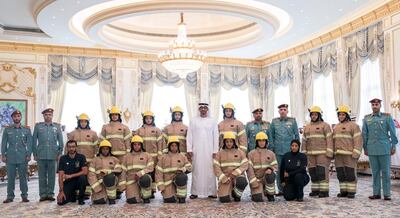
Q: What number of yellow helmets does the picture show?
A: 12